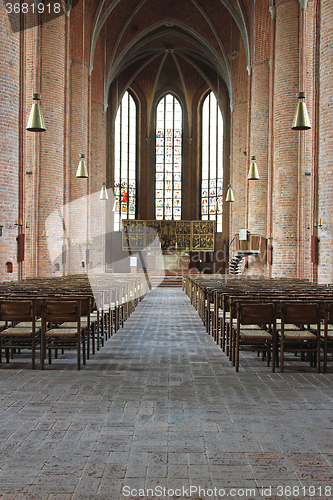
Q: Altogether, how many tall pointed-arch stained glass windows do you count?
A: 3